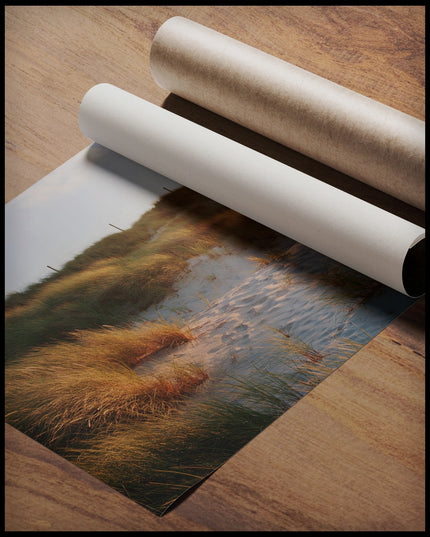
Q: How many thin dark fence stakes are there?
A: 3